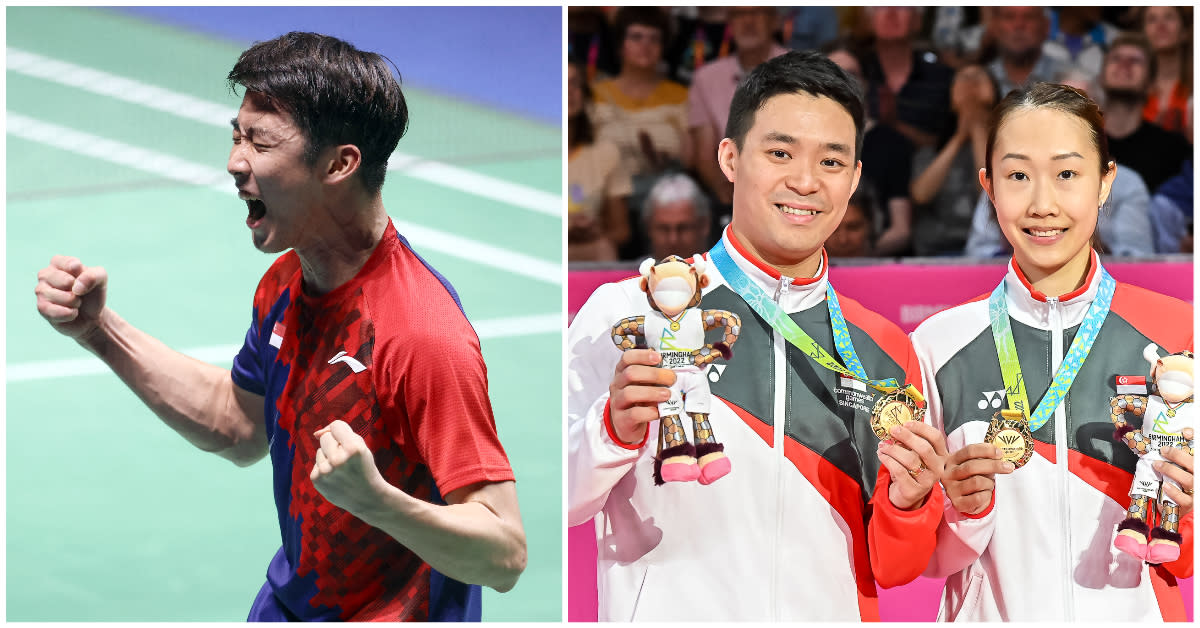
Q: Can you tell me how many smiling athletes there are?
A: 2